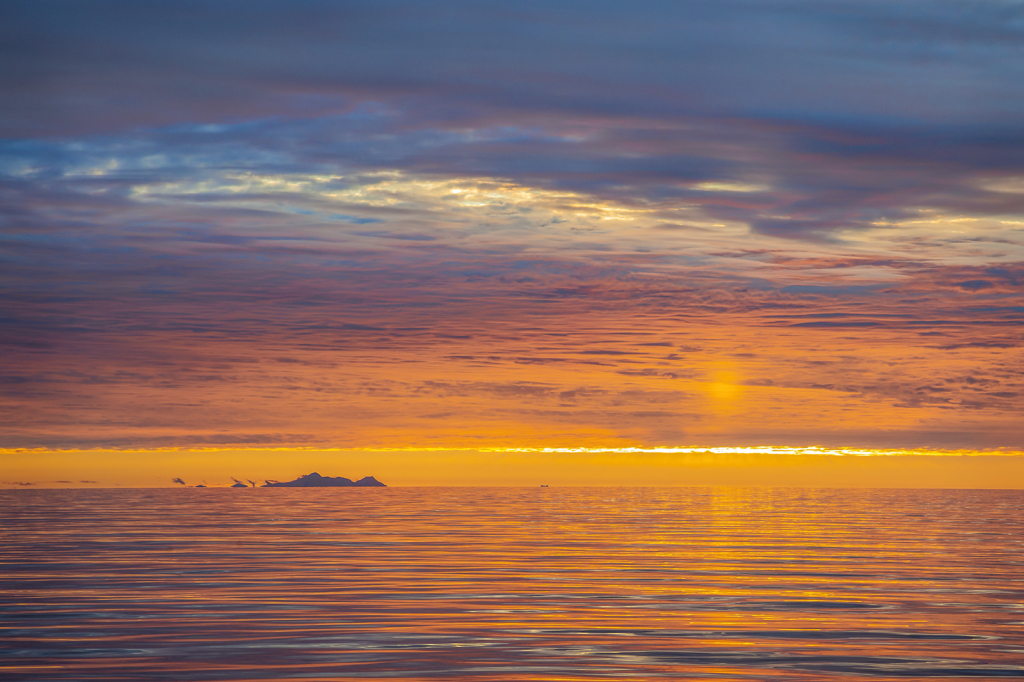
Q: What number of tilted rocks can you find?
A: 0